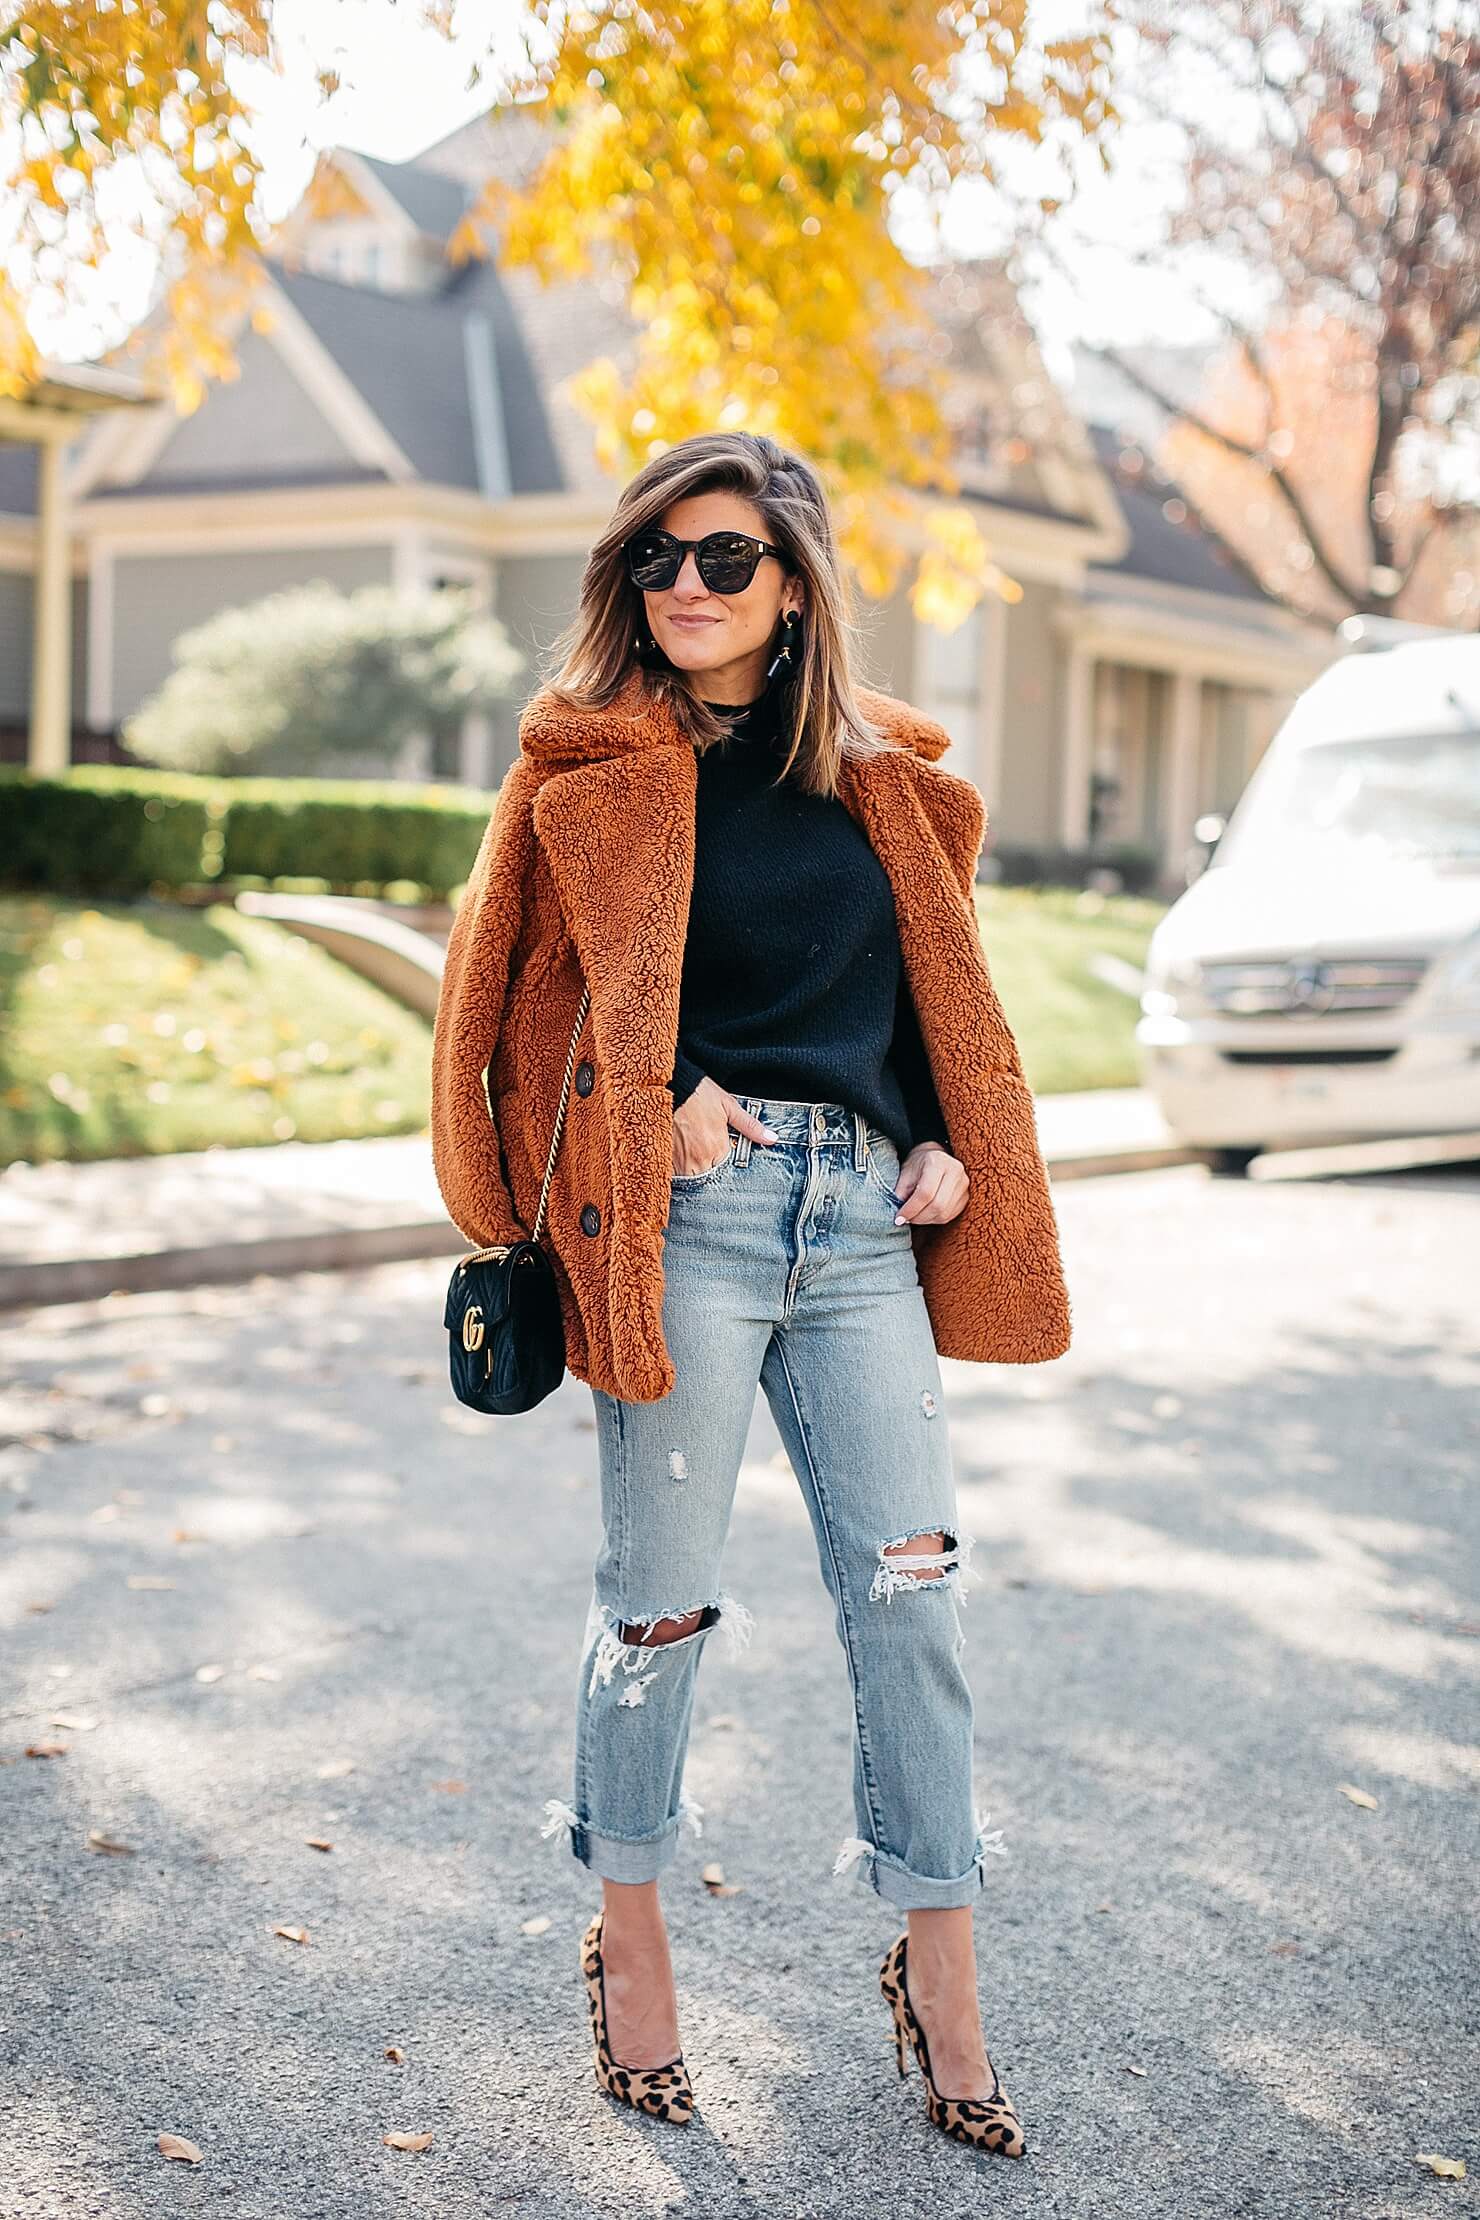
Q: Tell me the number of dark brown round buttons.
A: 2